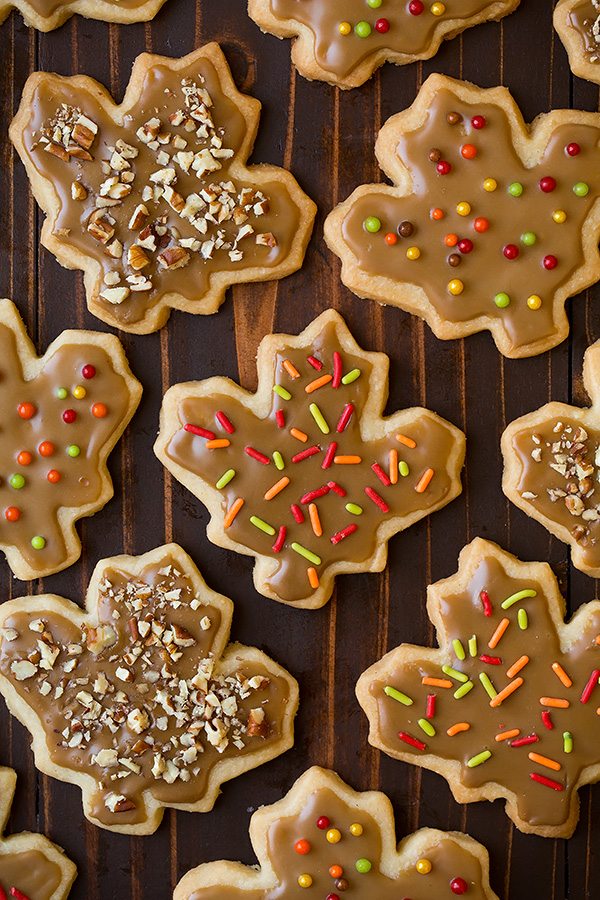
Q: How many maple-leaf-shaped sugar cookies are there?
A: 12